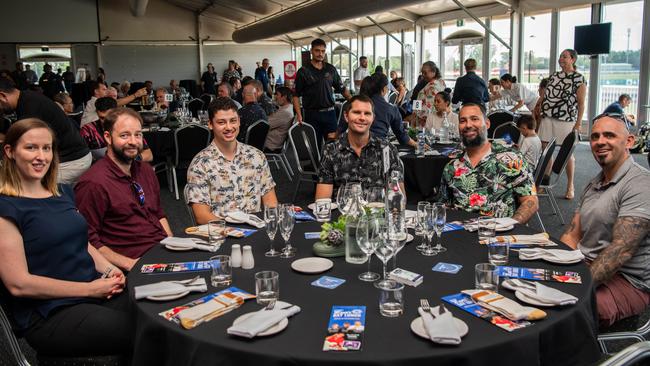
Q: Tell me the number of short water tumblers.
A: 8